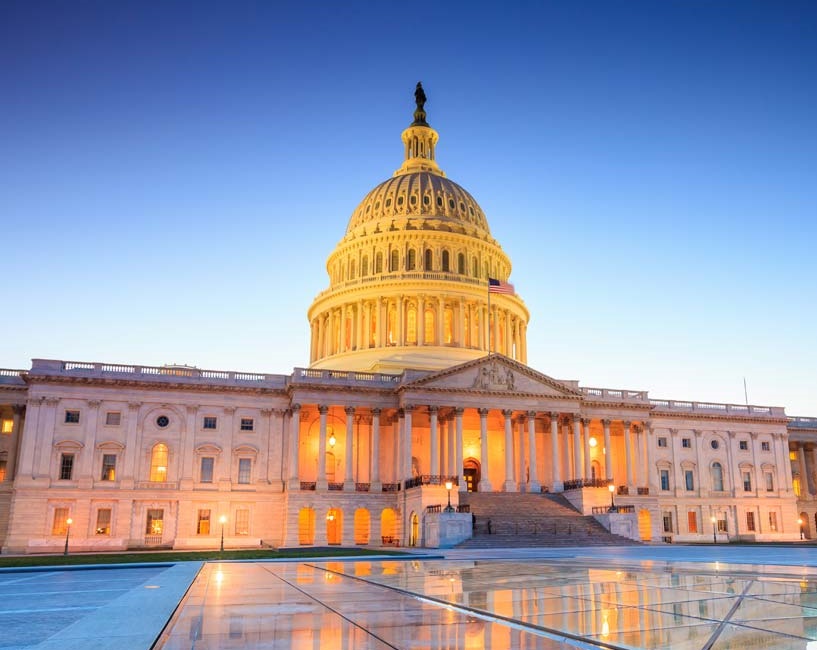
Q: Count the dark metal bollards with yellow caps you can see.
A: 0